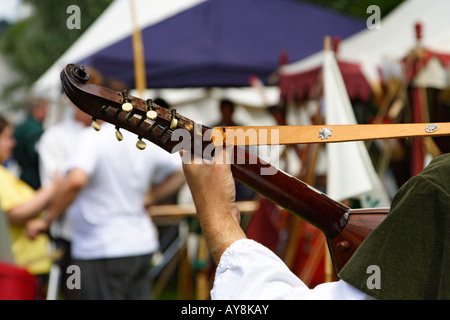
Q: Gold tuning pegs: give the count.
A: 6